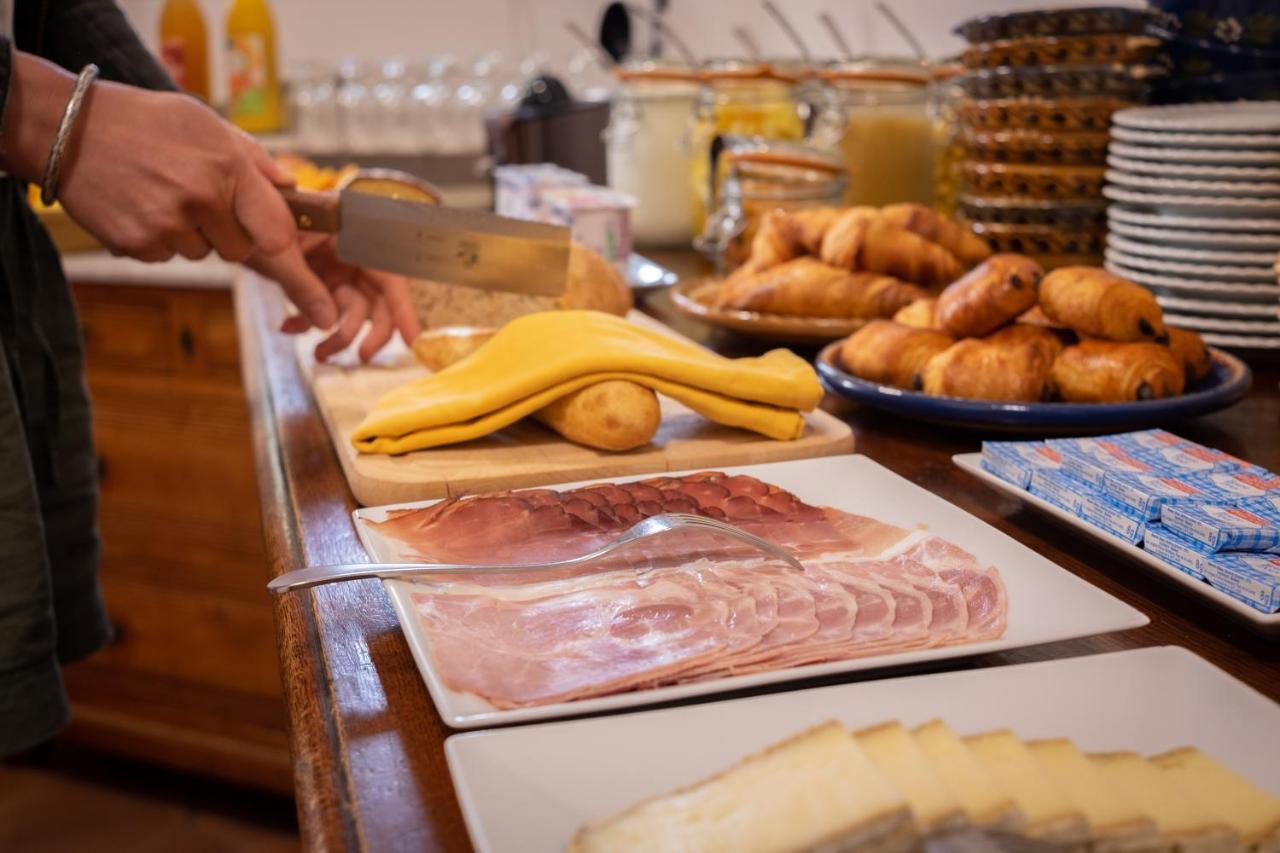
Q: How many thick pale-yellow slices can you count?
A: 7